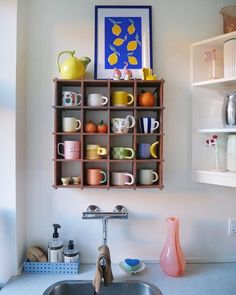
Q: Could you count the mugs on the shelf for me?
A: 13